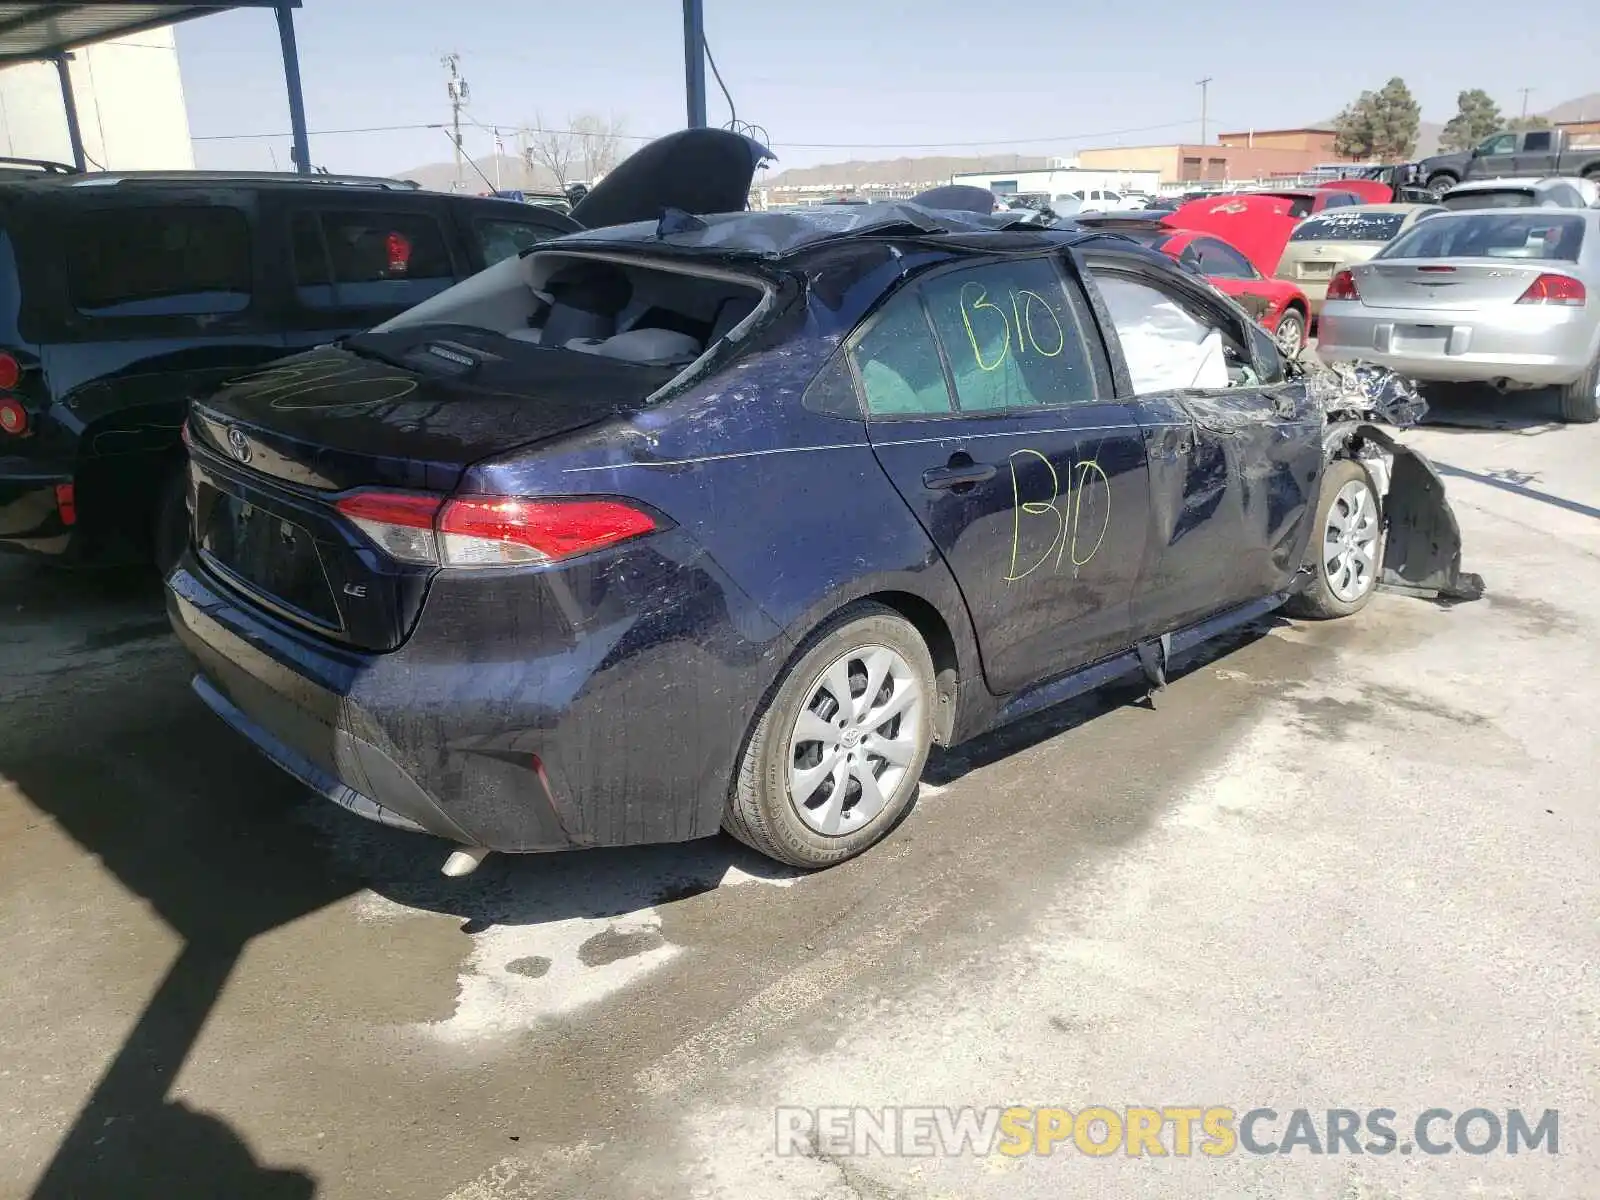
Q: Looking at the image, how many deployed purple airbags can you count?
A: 0